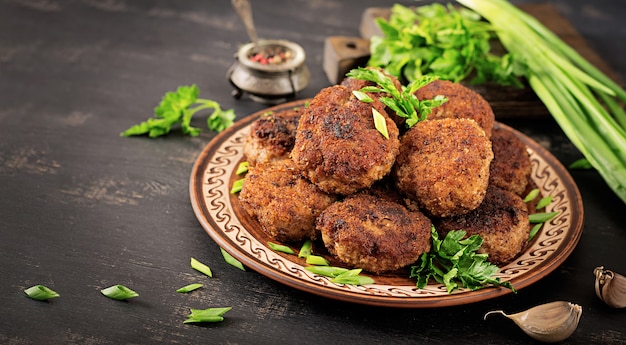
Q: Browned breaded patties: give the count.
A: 9